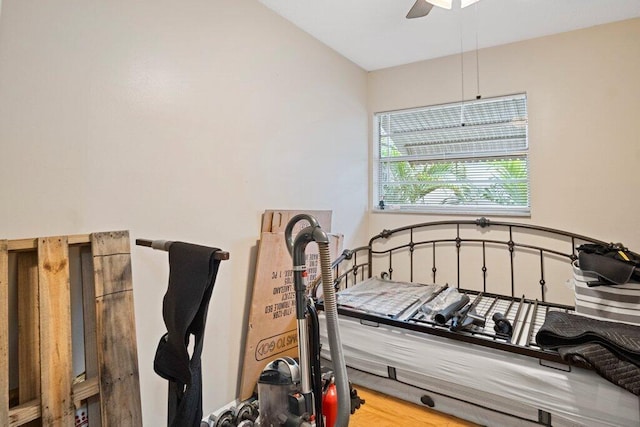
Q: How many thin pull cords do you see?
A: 2